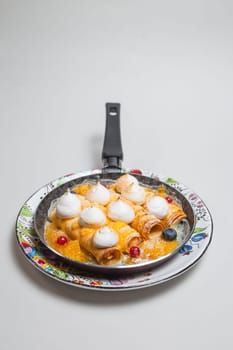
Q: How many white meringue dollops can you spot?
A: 8